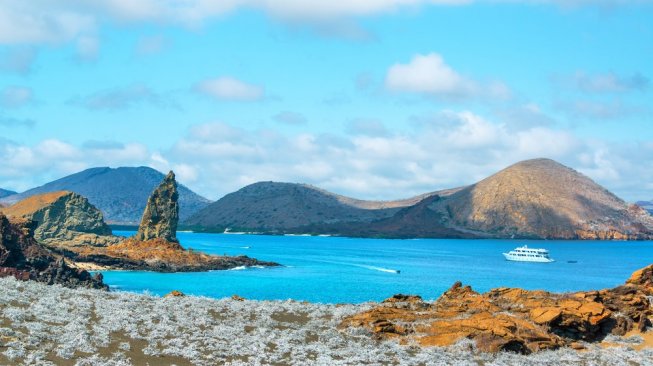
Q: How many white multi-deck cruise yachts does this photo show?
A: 1